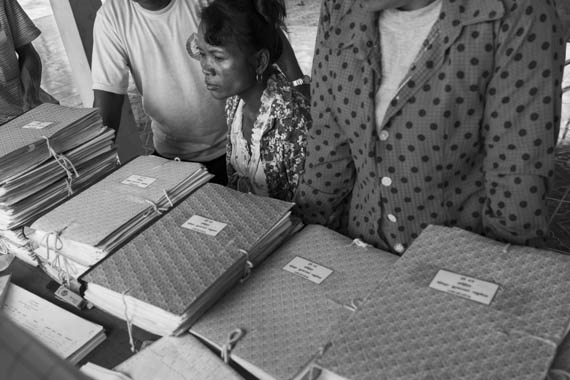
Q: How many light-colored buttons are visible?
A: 4